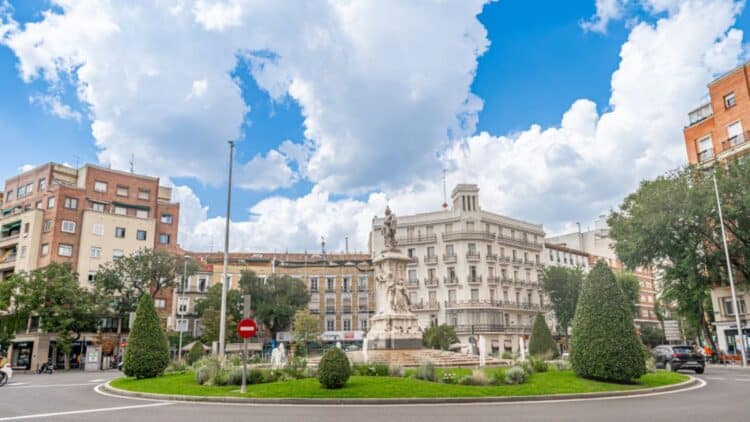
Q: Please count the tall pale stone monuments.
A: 1